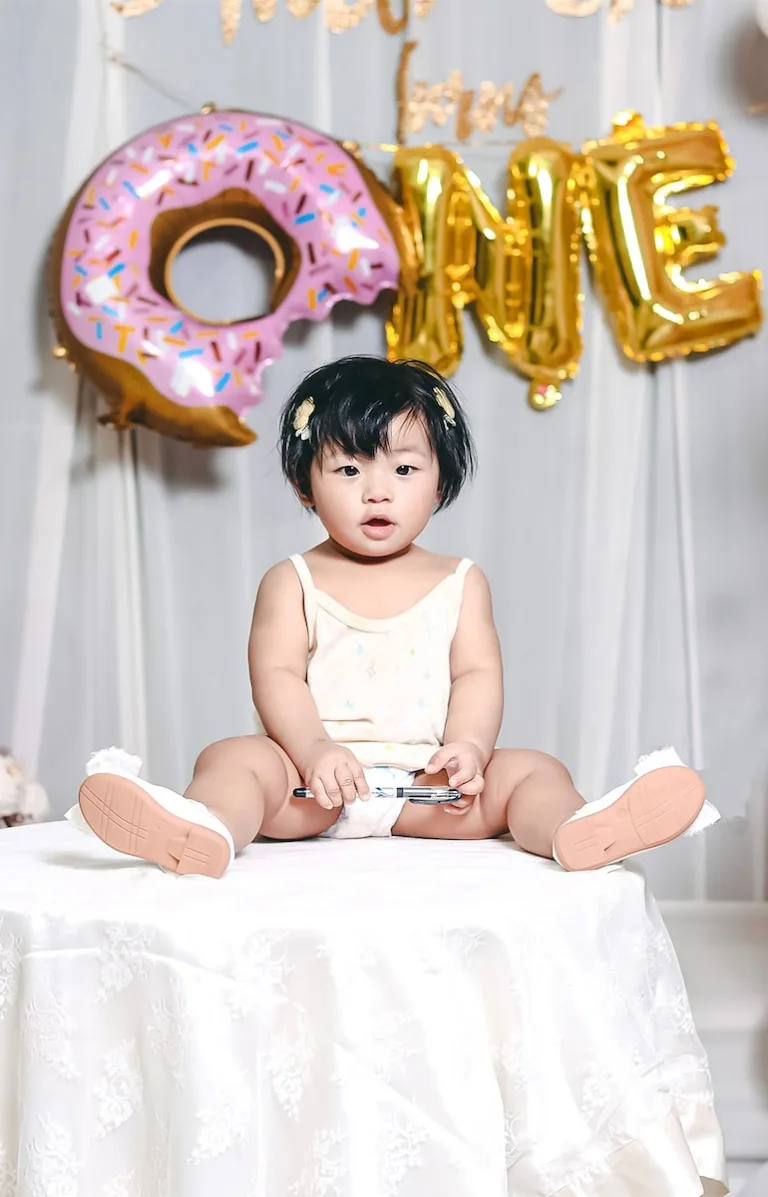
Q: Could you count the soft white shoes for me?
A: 2